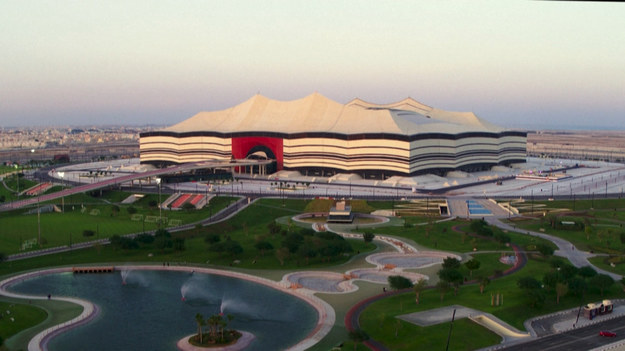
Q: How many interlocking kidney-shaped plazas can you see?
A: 3